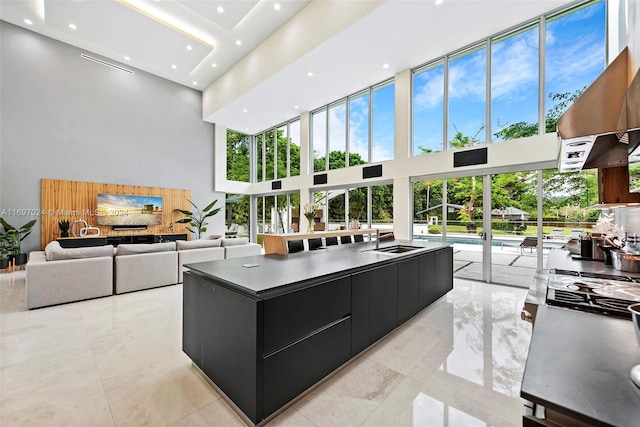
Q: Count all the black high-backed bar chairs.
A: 5